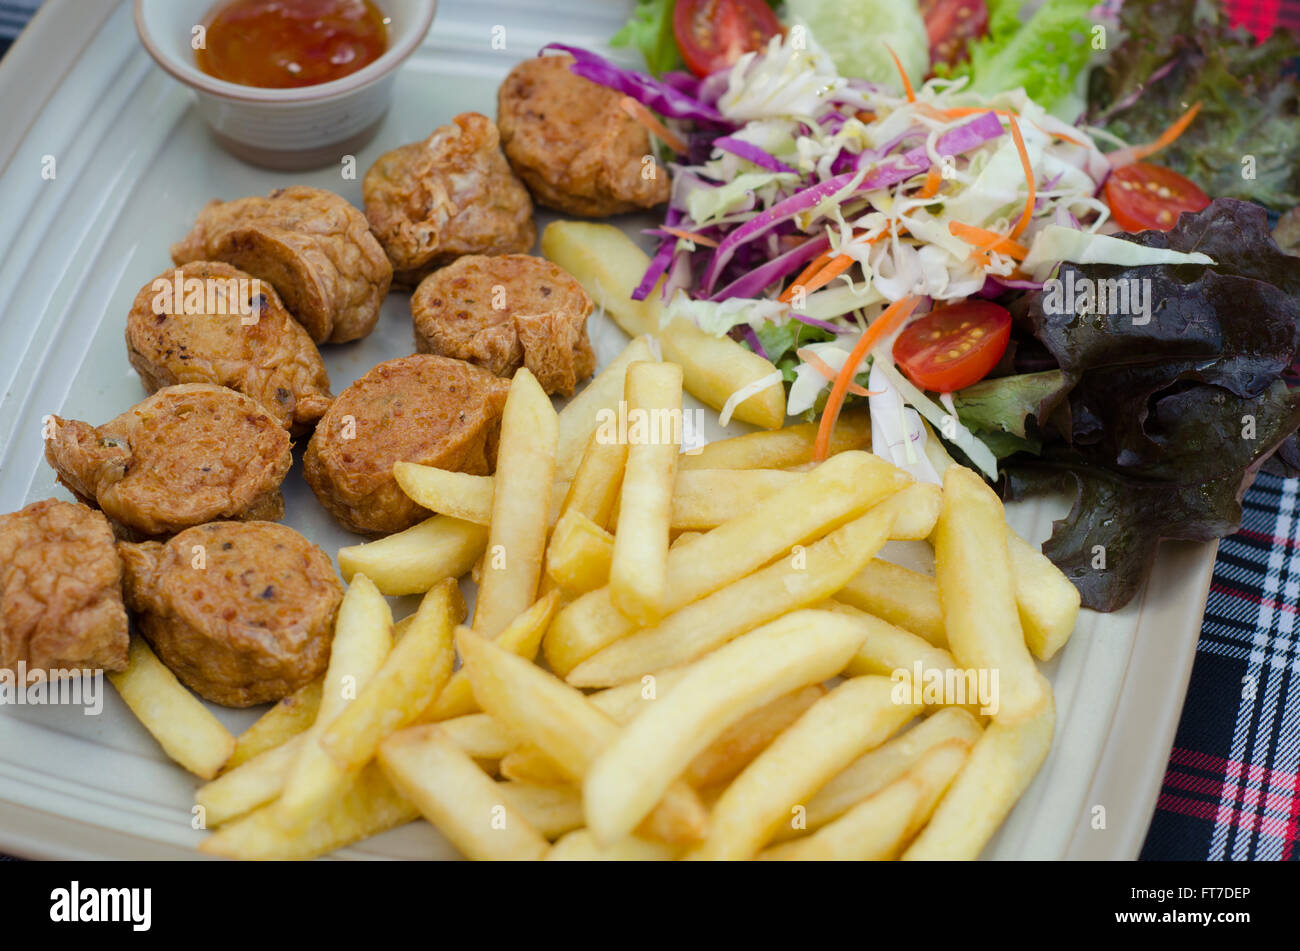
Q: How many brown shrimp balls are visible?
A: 9